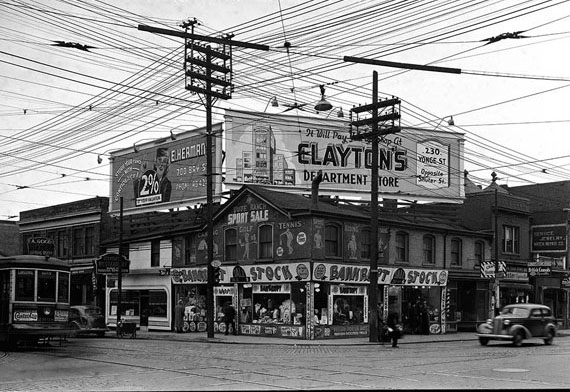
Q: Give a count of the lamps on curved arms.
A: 6